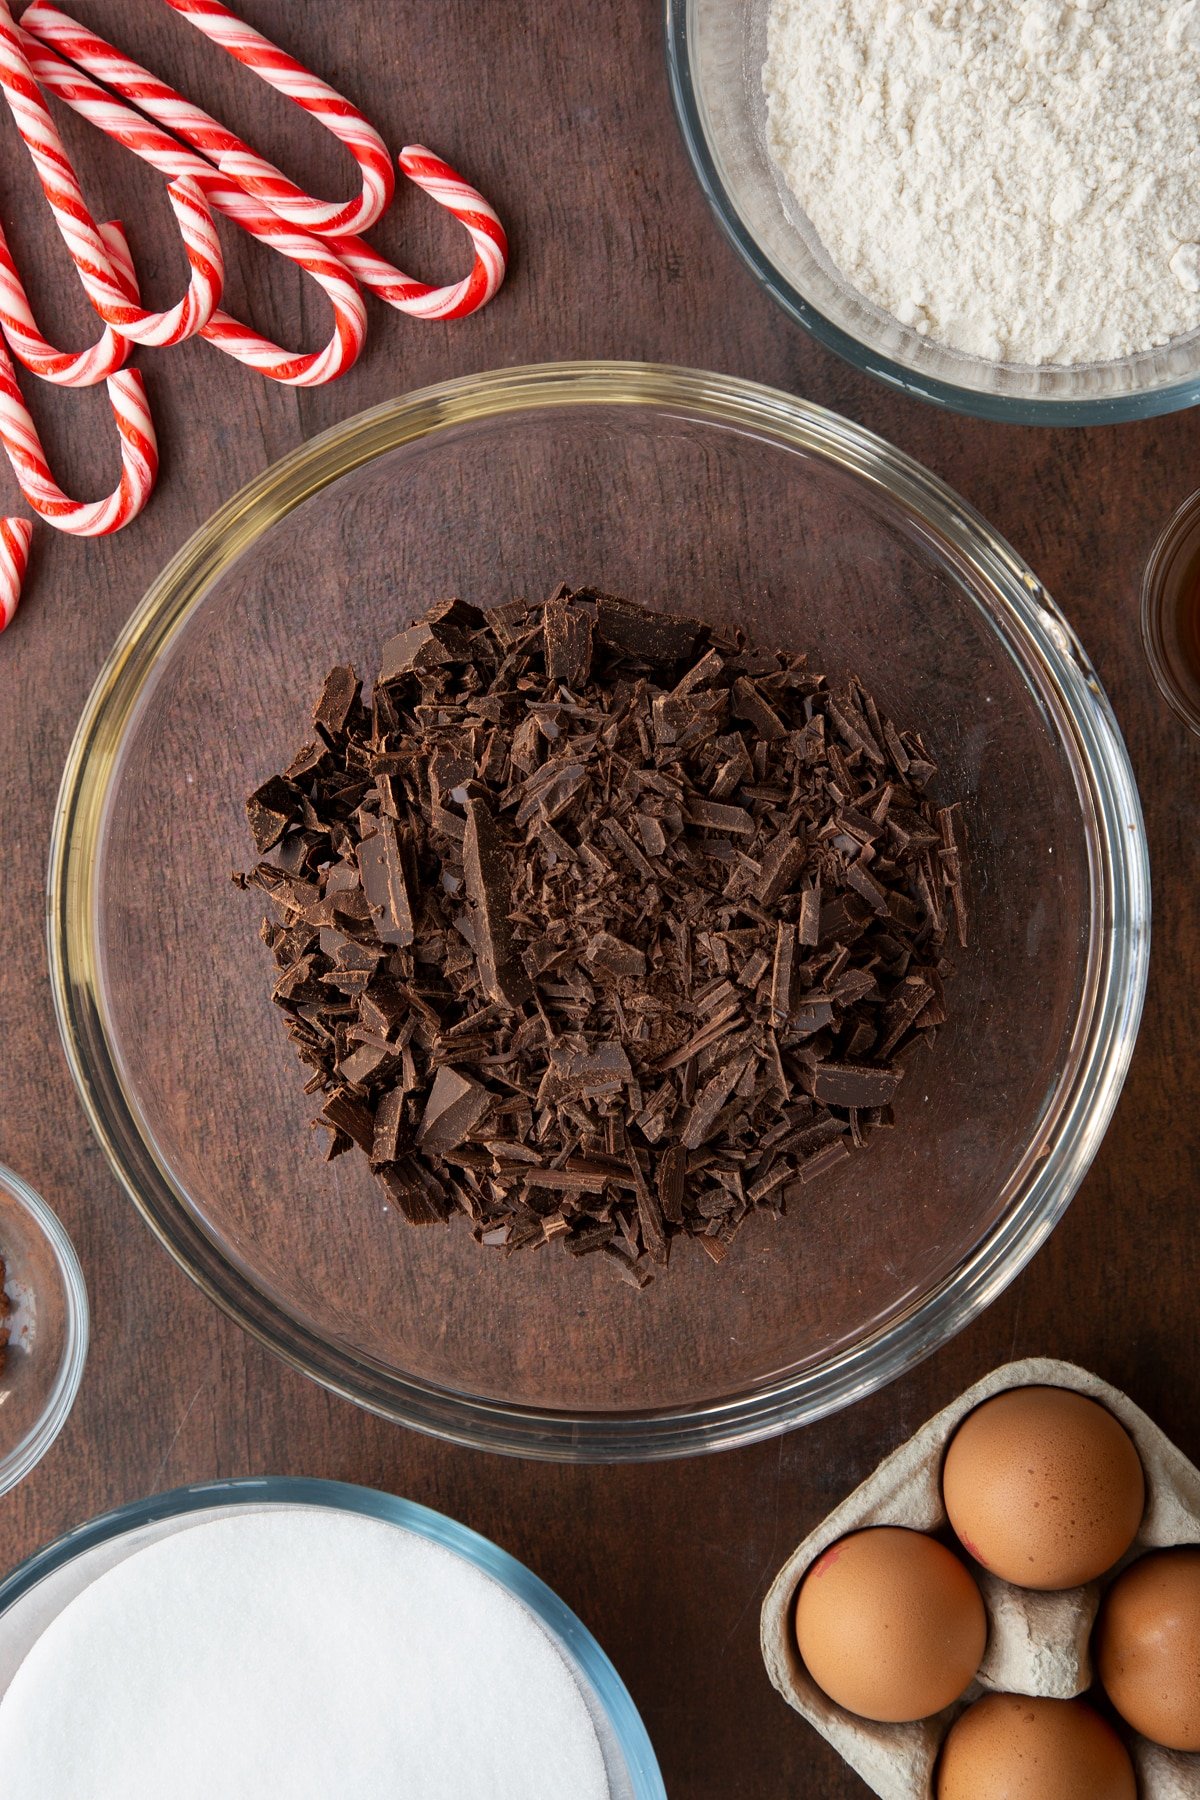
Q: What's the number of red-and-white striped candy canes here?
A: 7